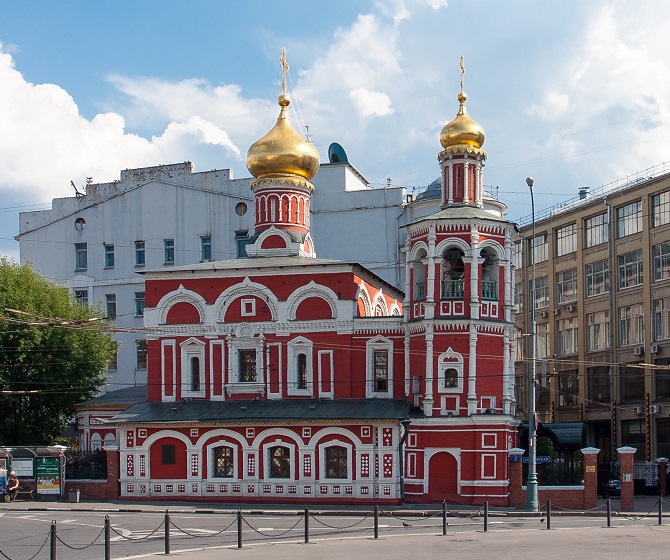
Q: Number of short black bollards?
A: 11